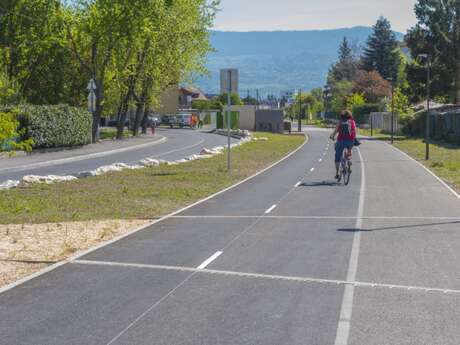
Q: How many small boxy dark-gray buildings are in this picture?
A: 1